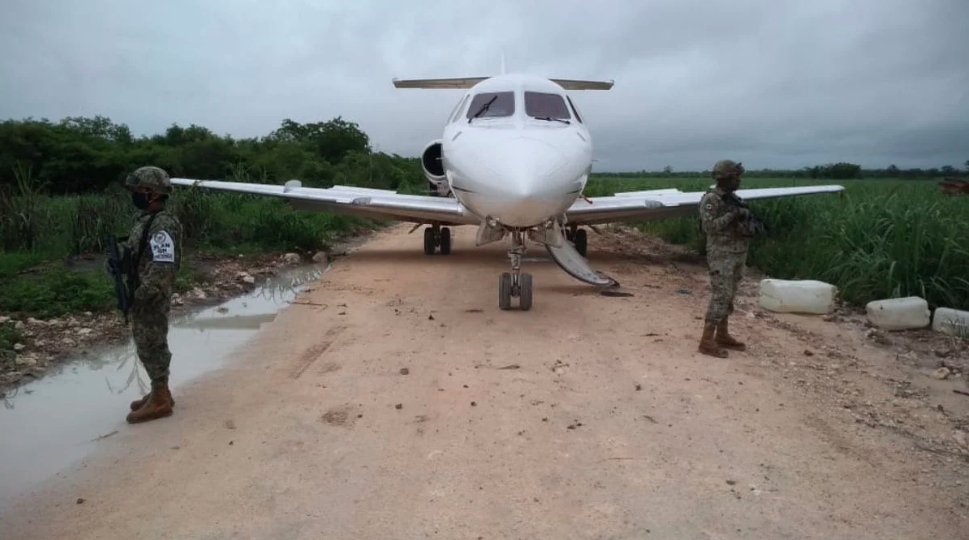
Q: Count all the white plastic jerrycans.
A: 3